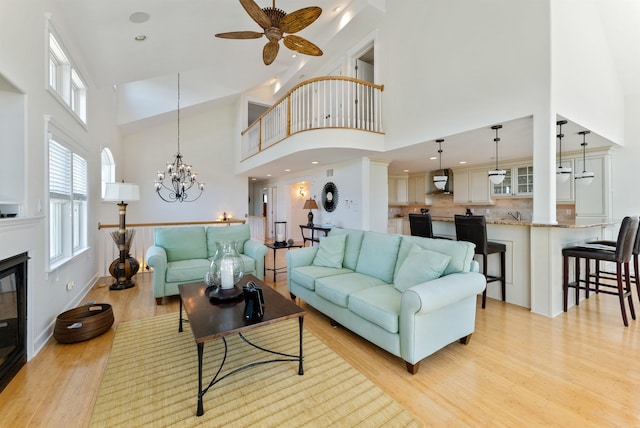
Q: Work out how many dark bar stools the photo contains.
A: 4